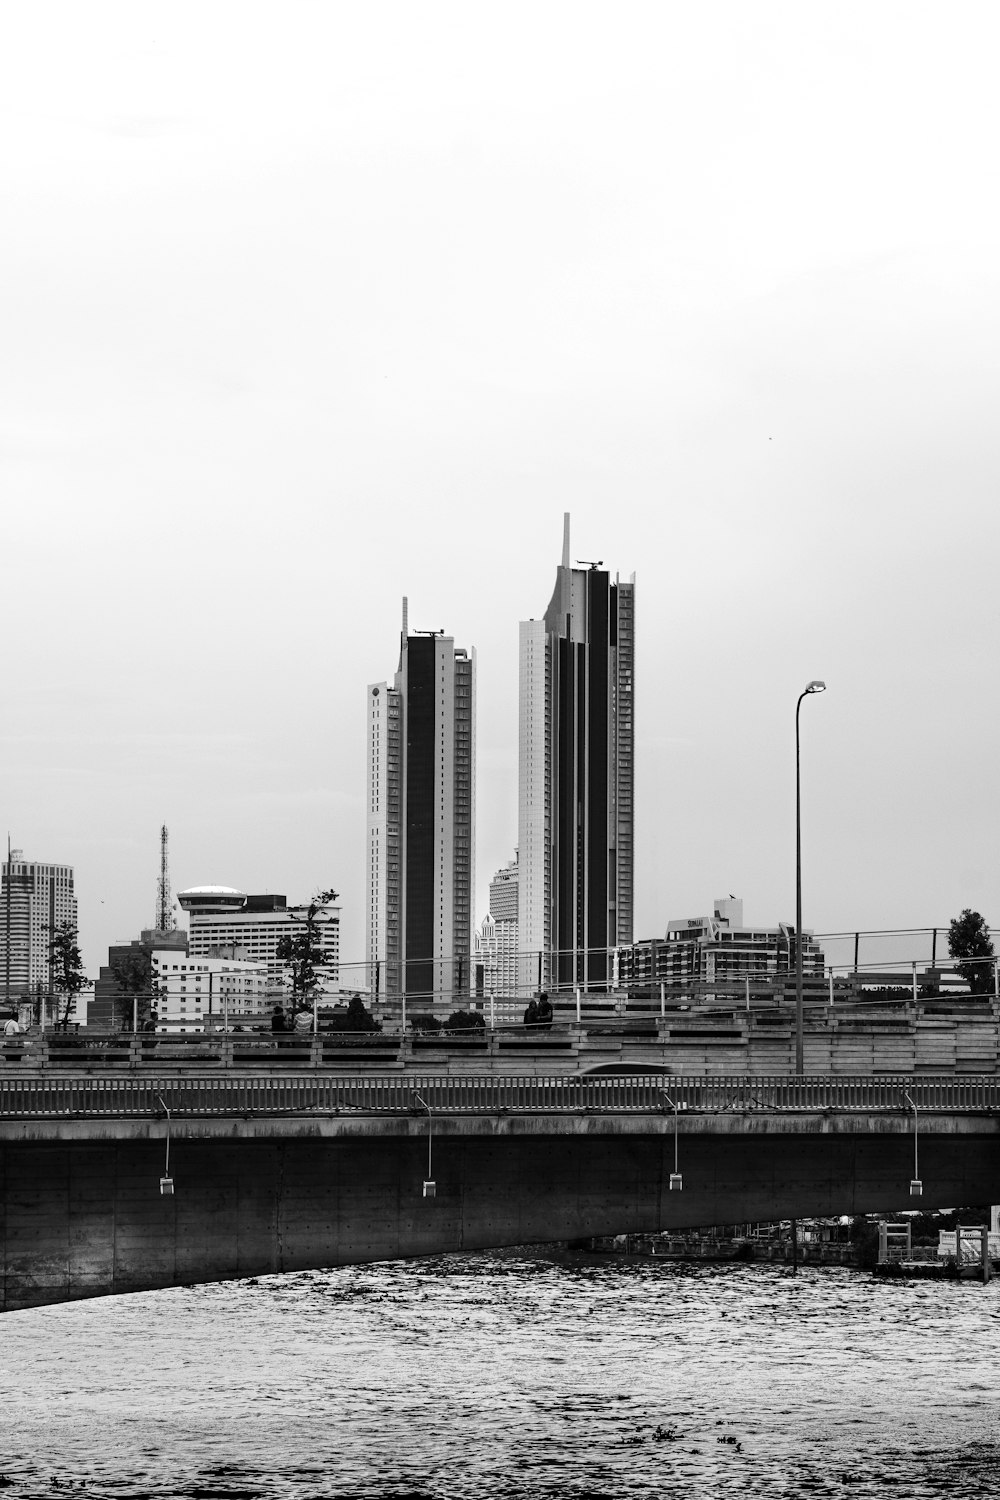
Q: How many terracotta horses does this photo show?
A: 0